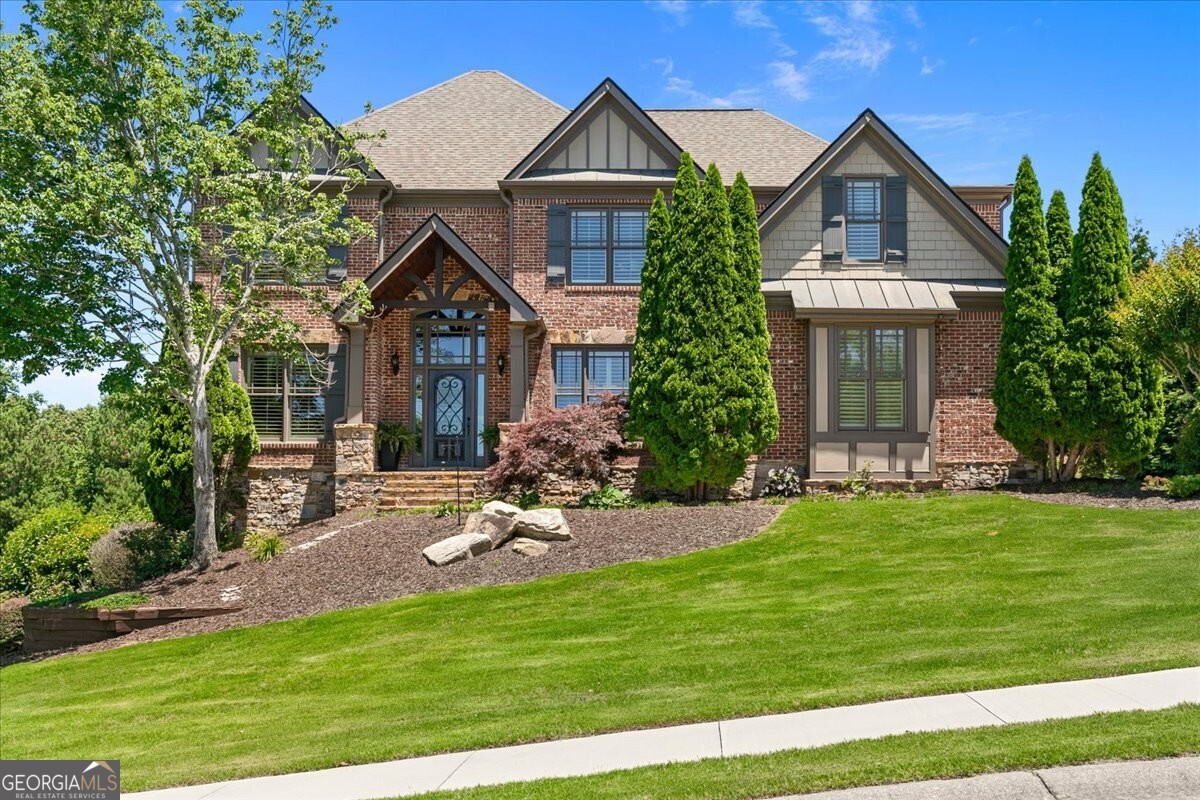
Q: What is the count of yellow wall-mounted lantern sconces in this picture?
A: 0